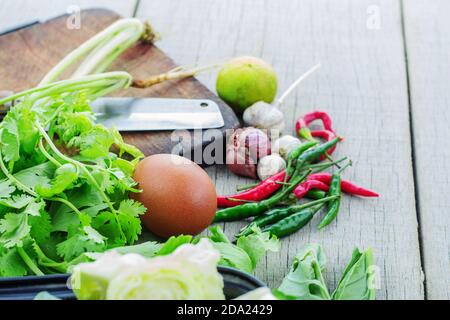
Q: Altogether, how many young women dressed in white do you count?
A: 0